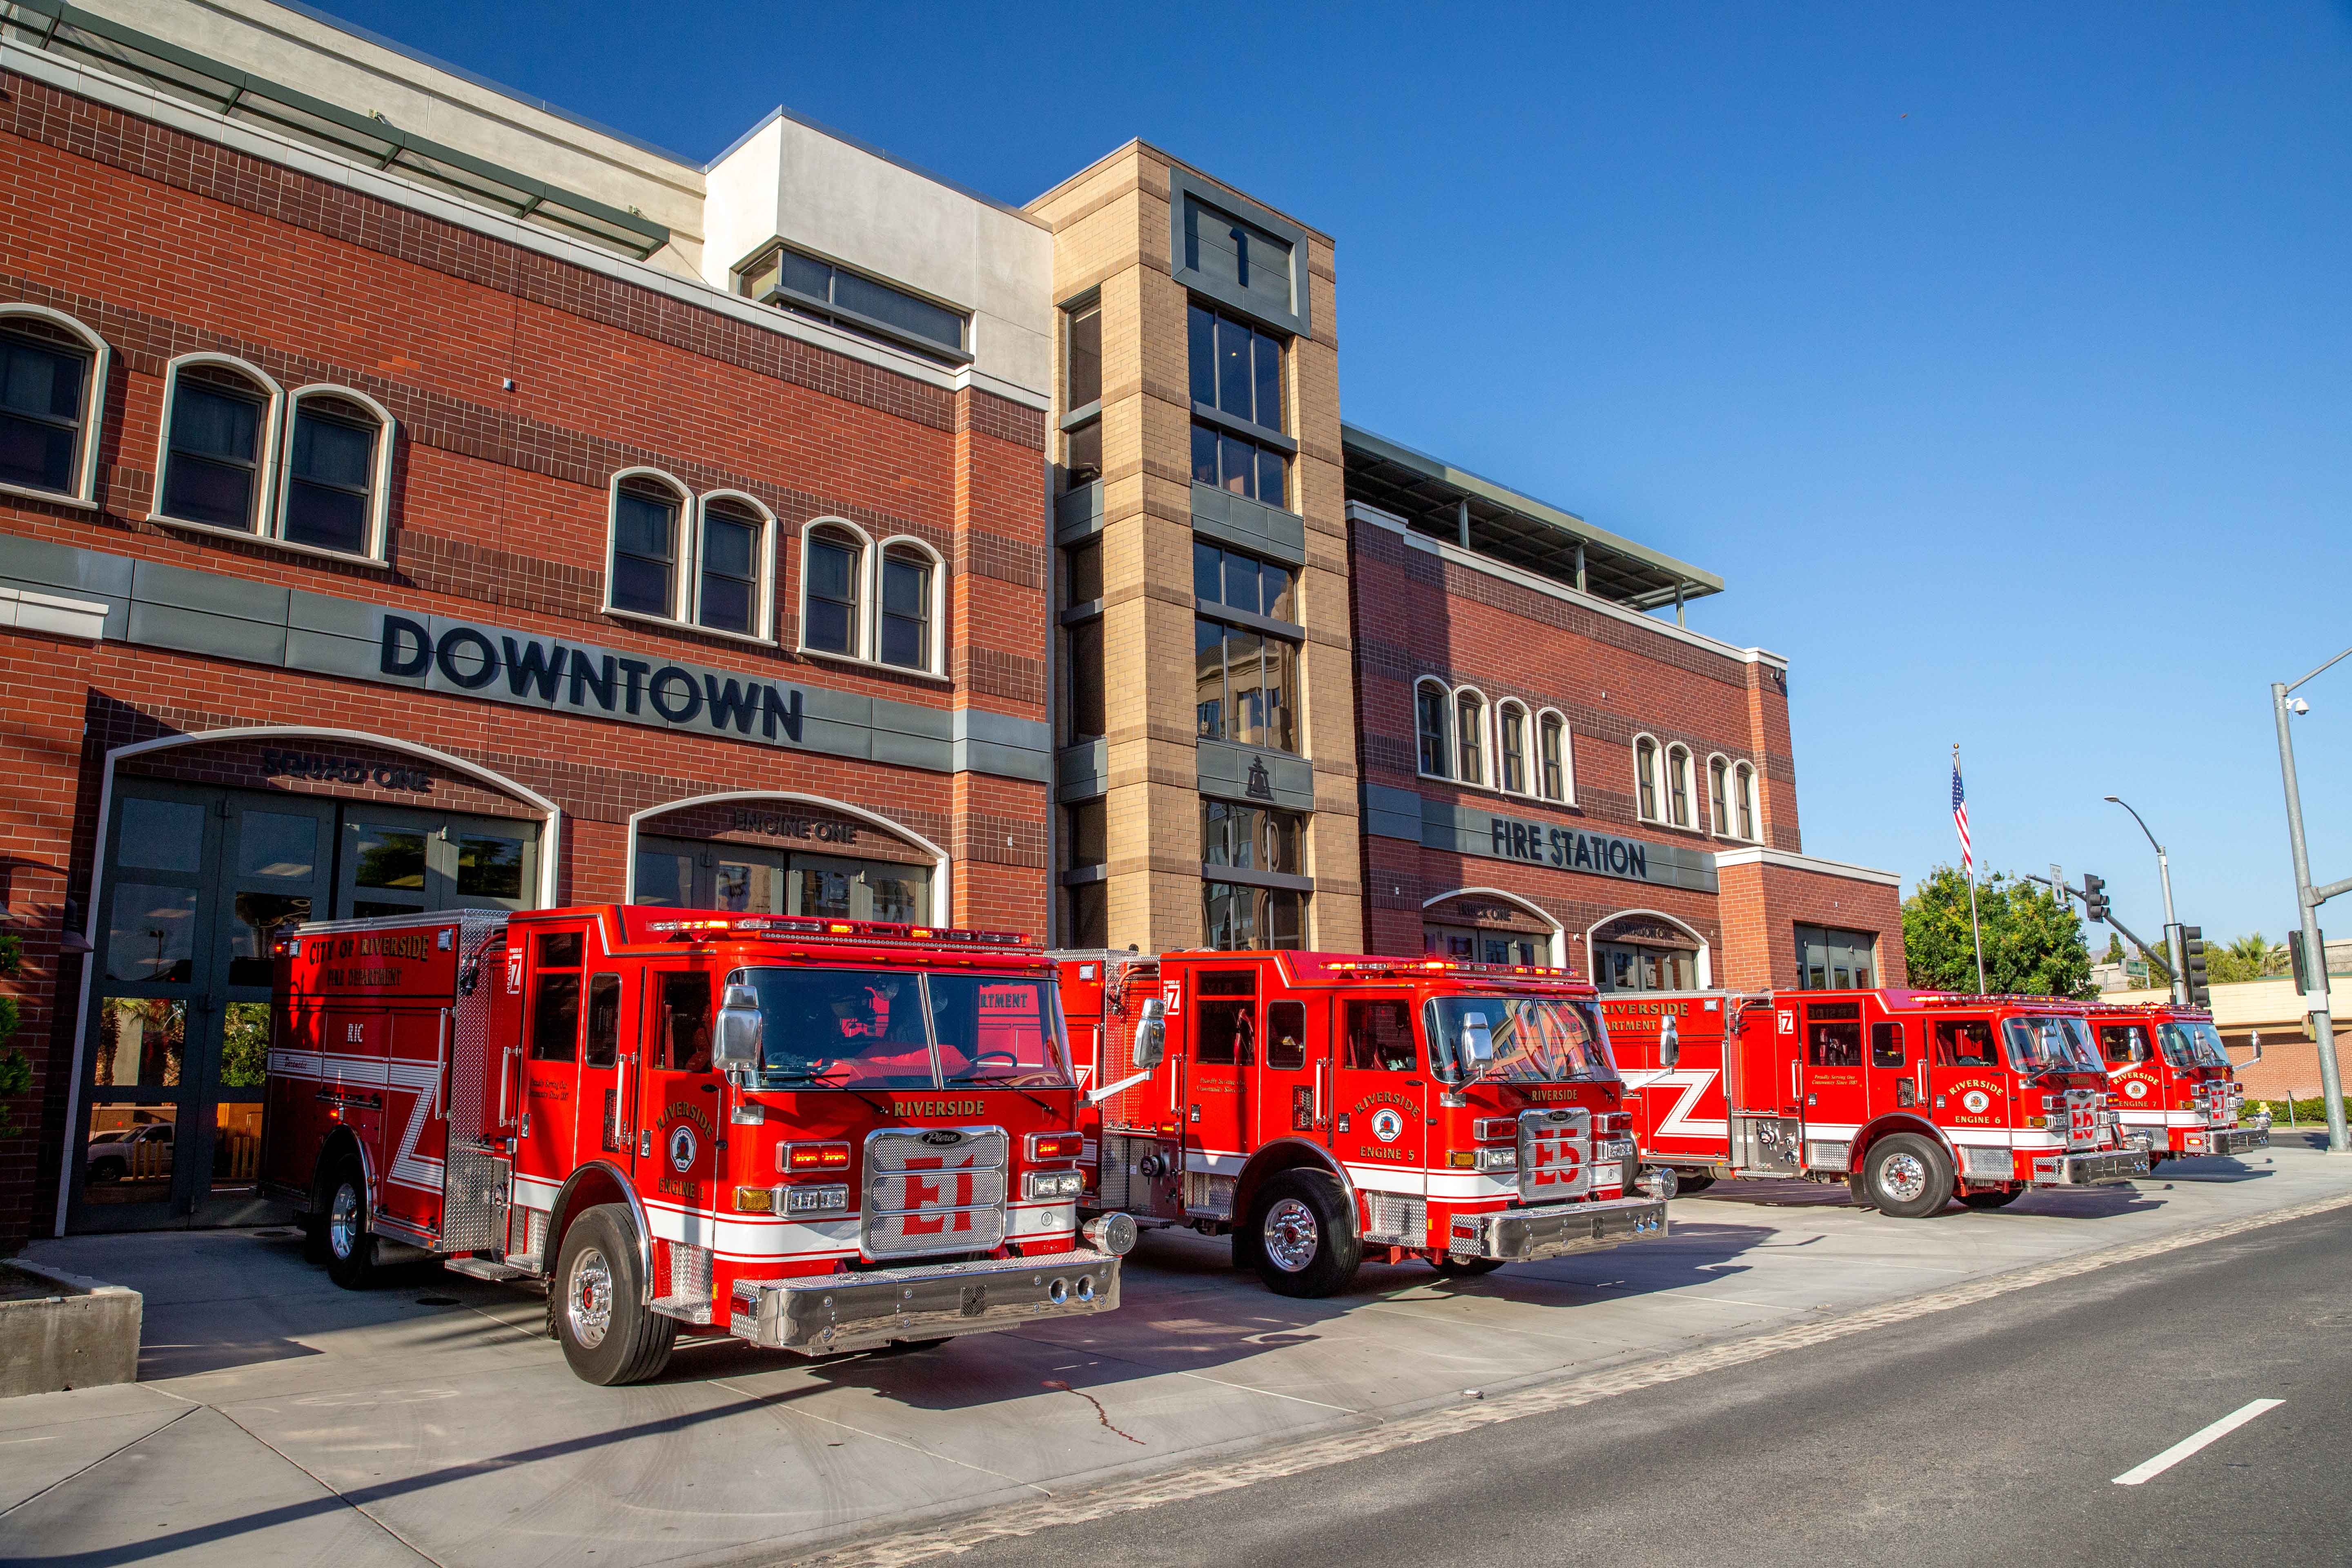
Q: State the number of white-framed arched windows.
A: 15